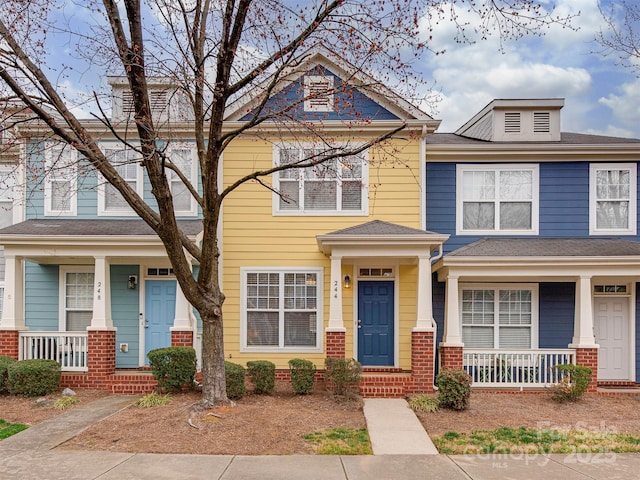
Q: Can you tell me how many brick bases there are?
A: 7